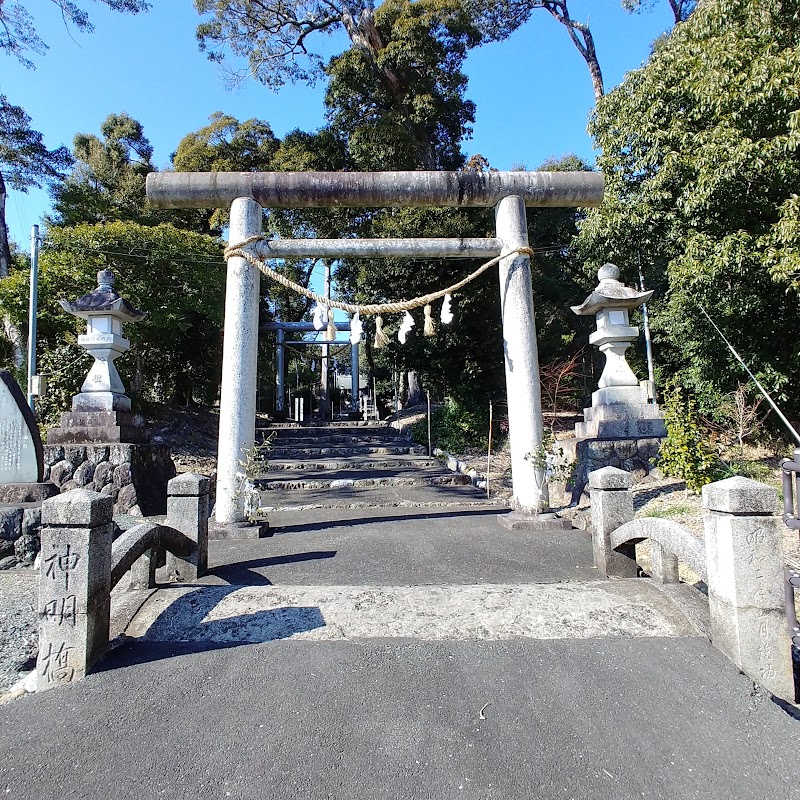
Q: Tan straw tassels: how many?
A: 3